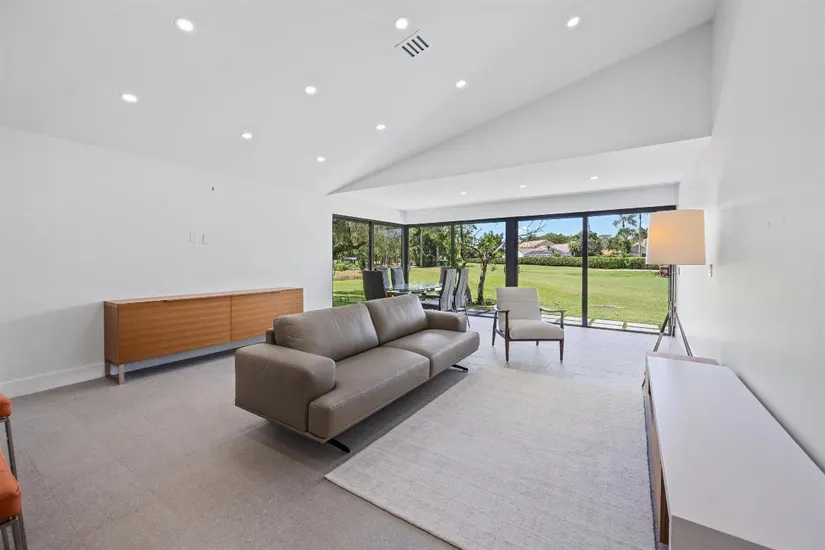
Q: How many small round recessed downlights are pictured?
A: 12